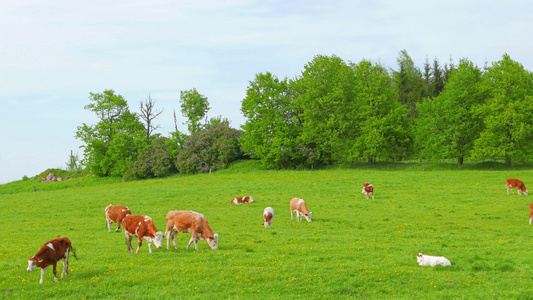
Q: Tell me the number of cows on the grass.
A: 11